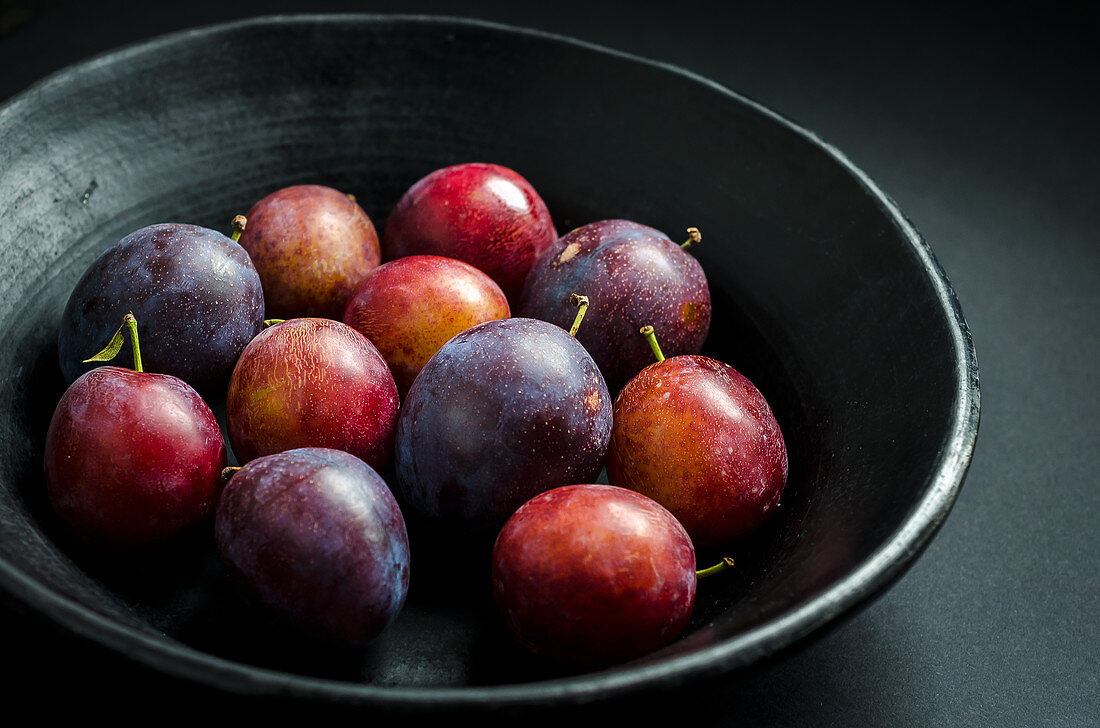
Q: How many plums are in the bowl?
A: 11